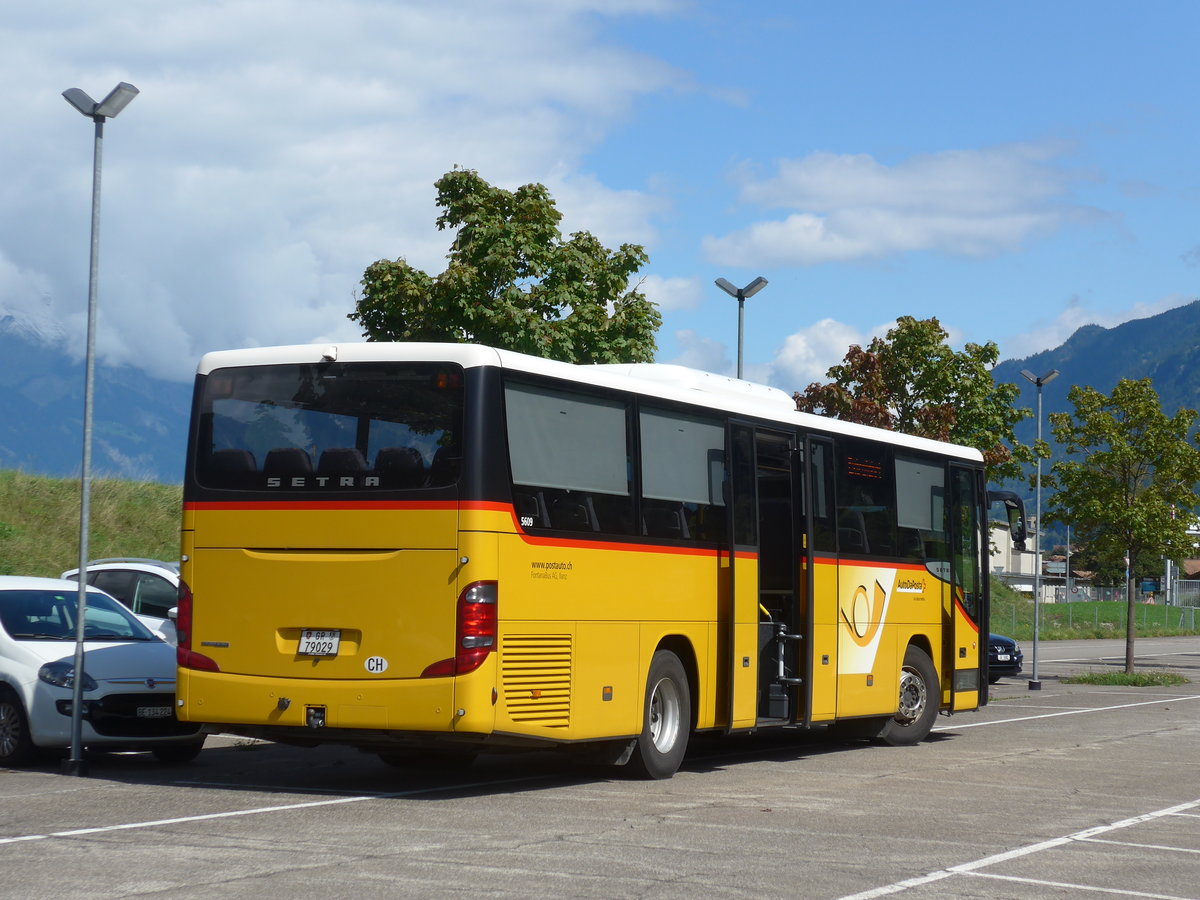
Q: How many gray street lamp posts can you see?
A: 3